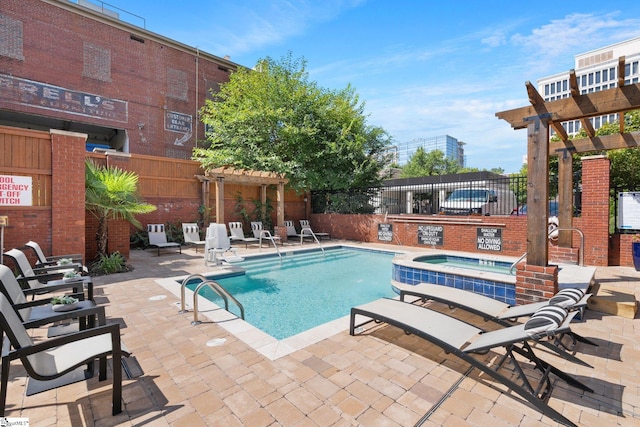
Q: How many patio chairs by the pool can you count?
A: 12